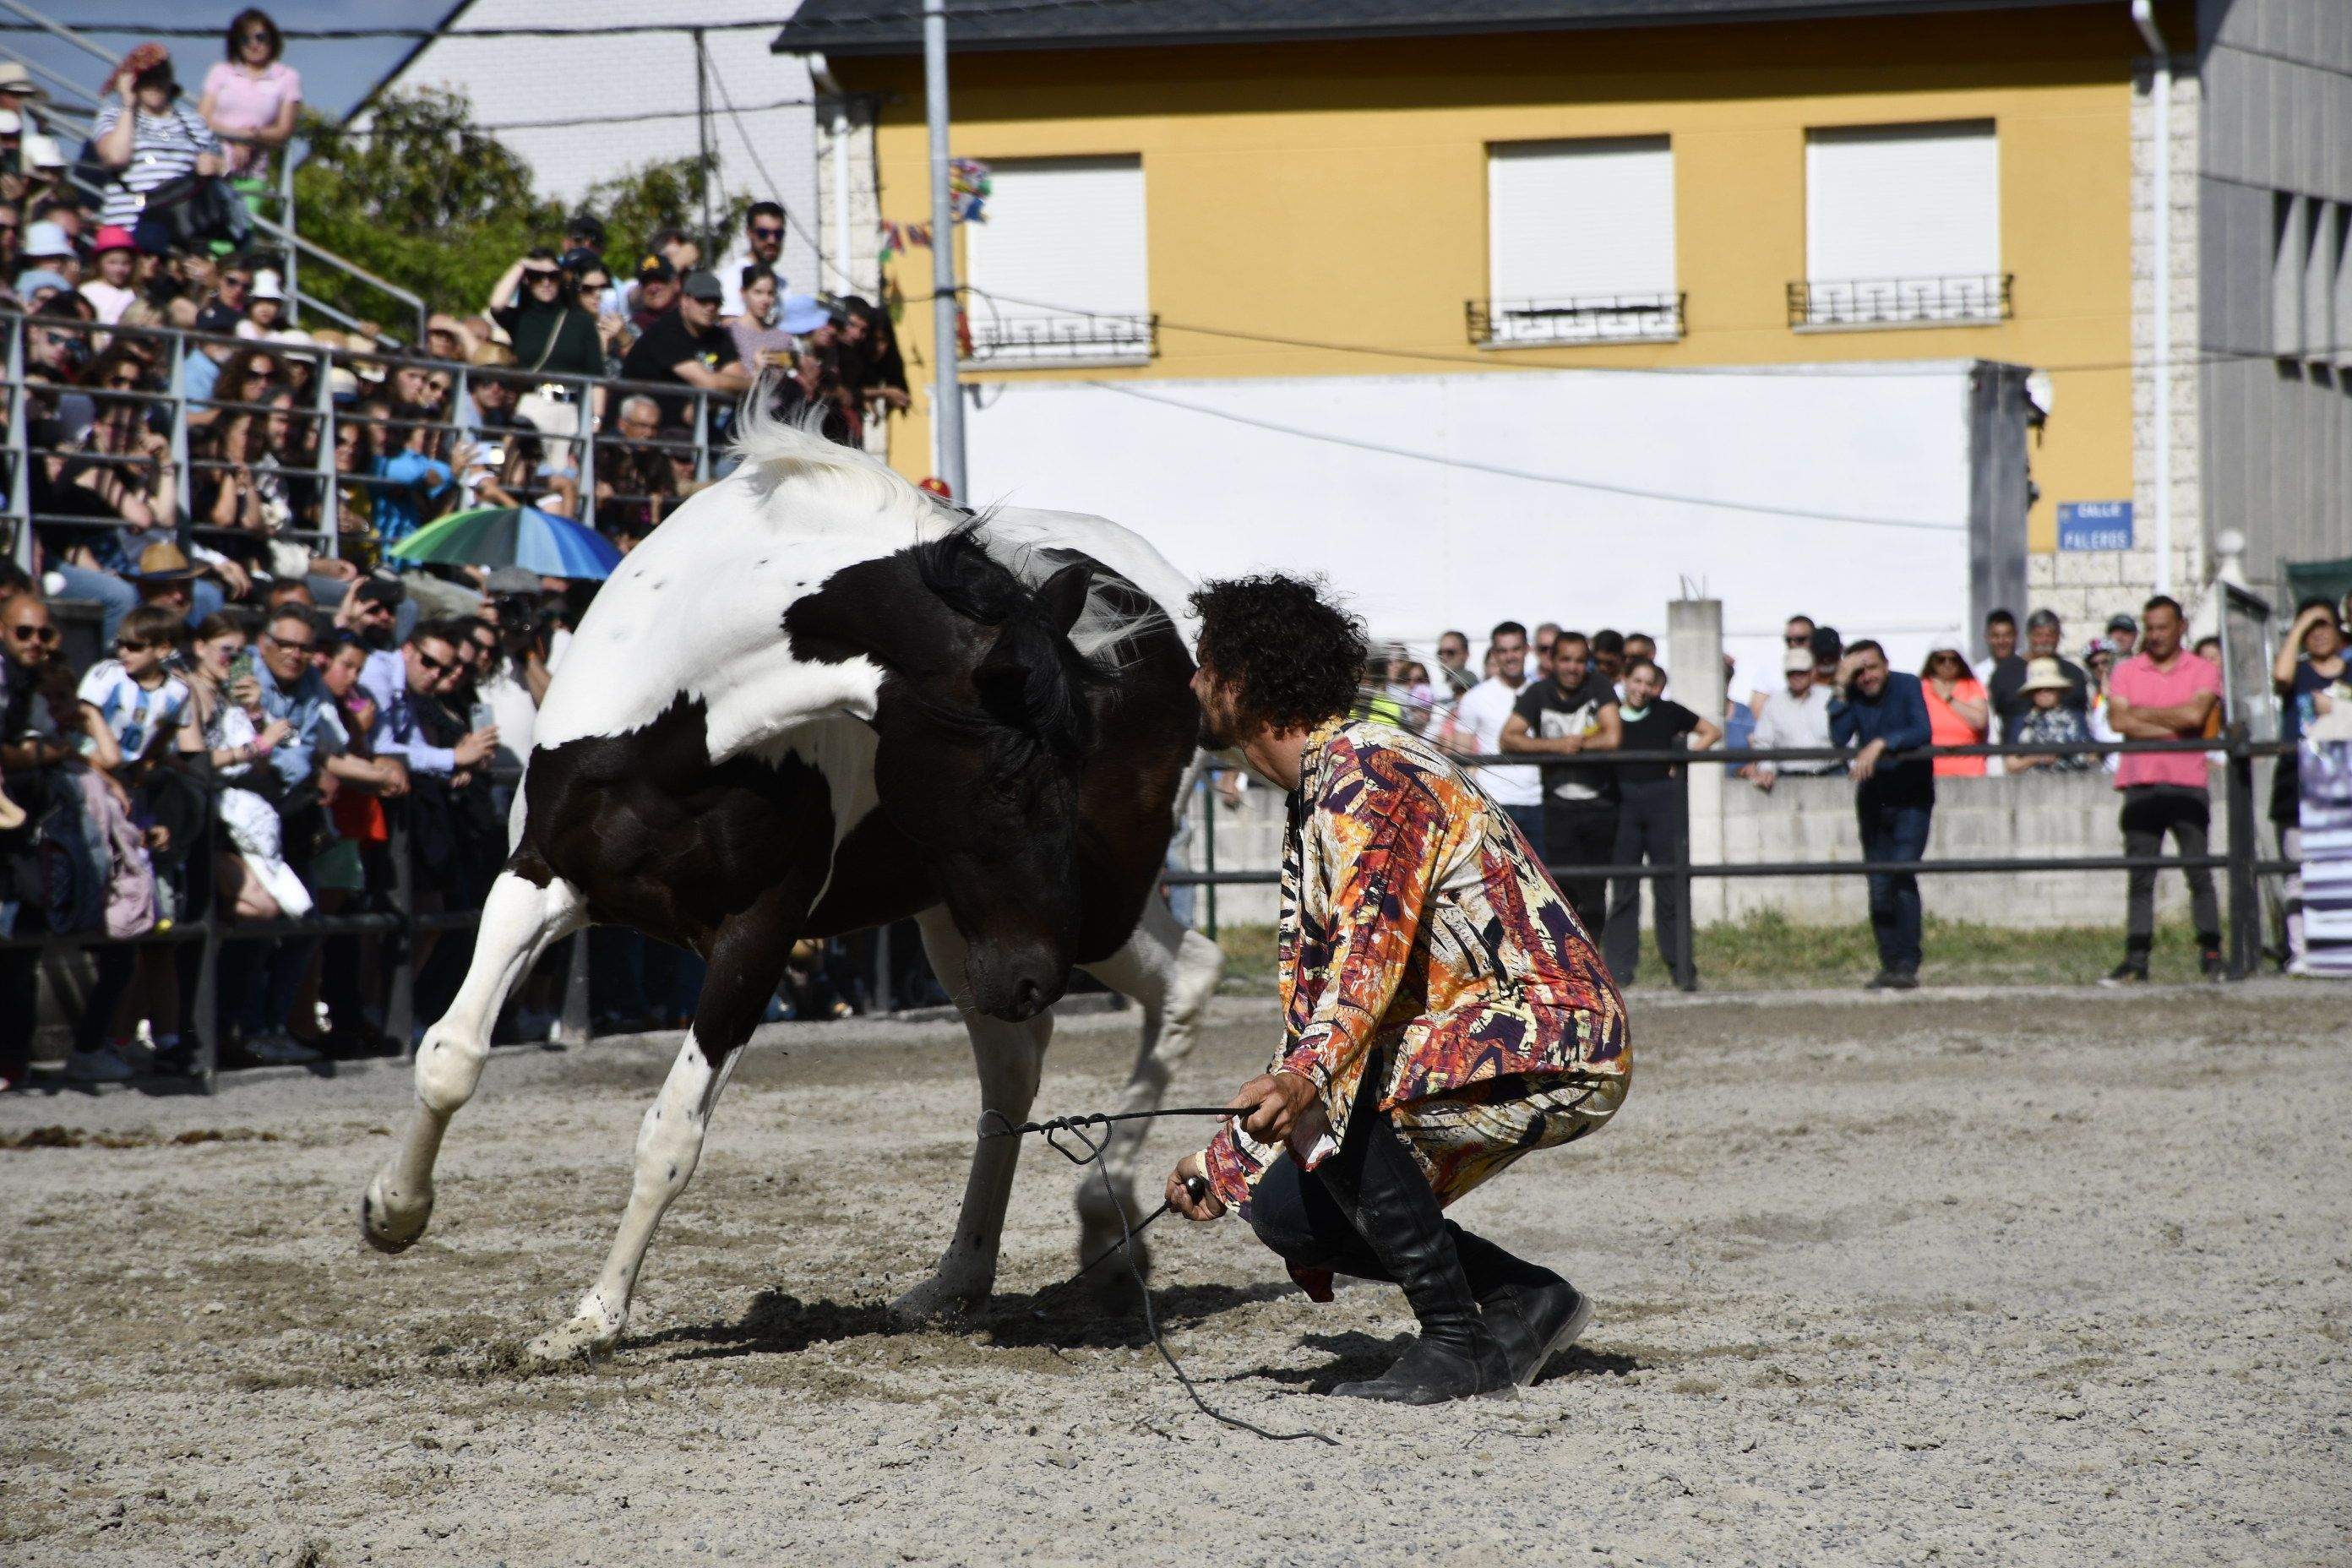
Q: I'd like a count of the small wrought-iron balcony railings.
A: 3